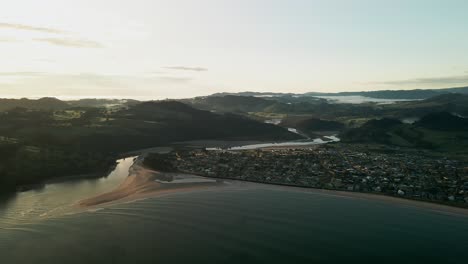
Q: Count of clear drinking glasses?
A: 0